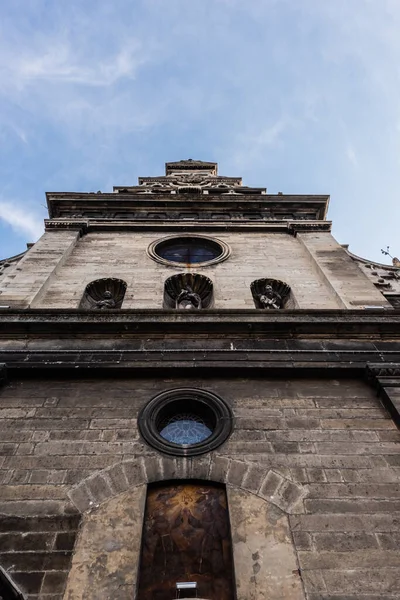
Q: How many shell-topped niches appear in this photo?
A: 3